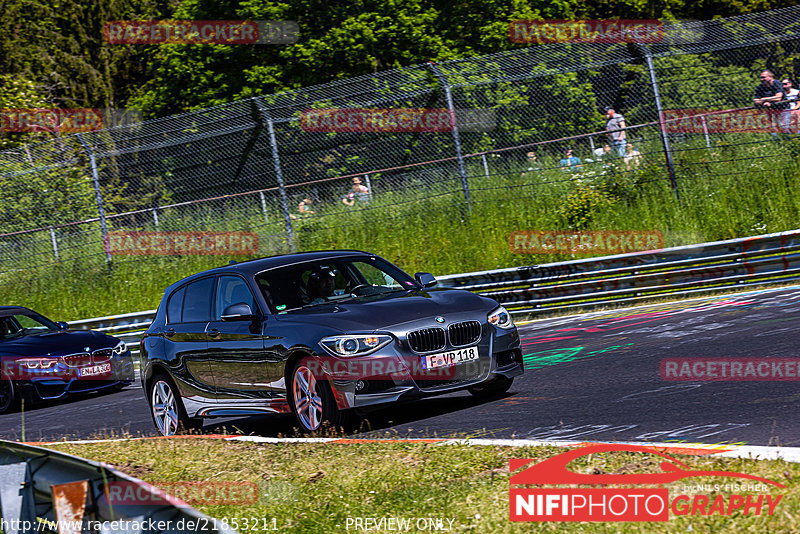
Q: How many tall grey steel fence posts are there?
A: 4